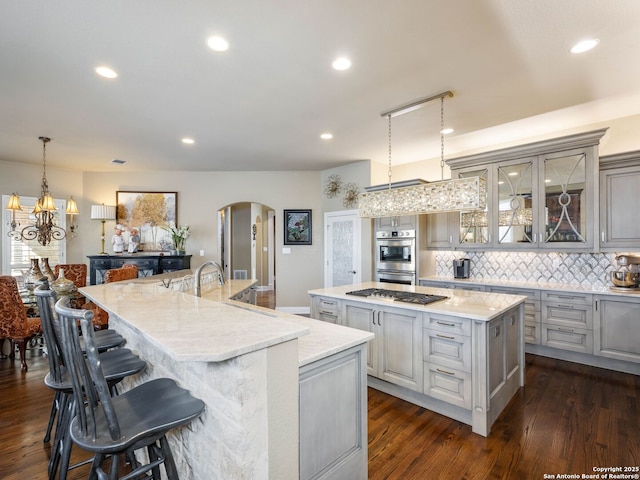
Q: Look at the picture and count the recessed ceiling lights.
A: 7